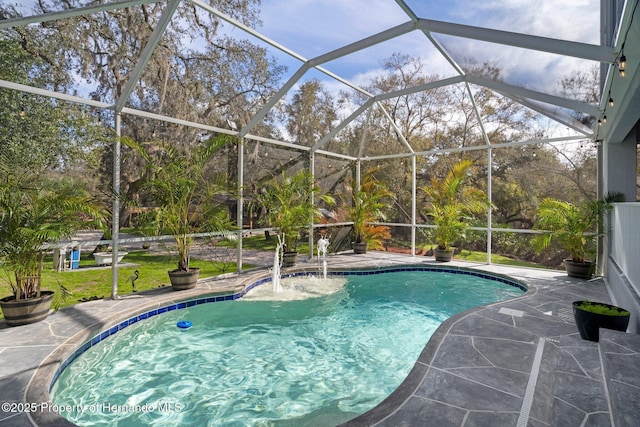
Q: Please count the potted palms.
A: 6